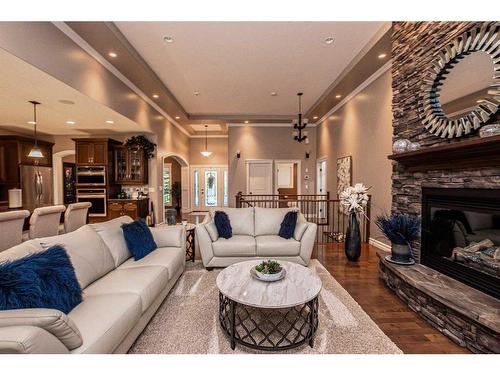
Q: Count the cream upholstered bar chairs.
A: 3